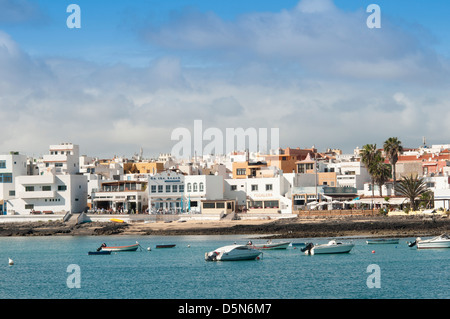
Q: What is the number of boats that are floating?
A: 9